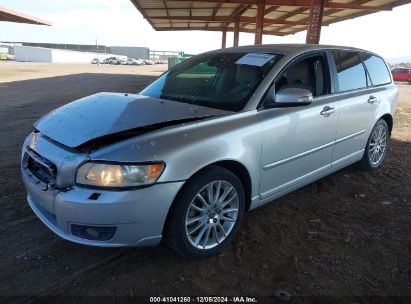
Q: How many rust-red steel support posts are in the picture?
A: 4